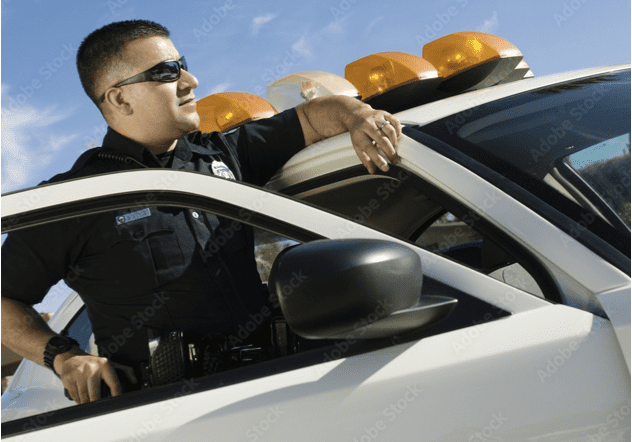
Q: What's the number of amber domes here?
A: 3